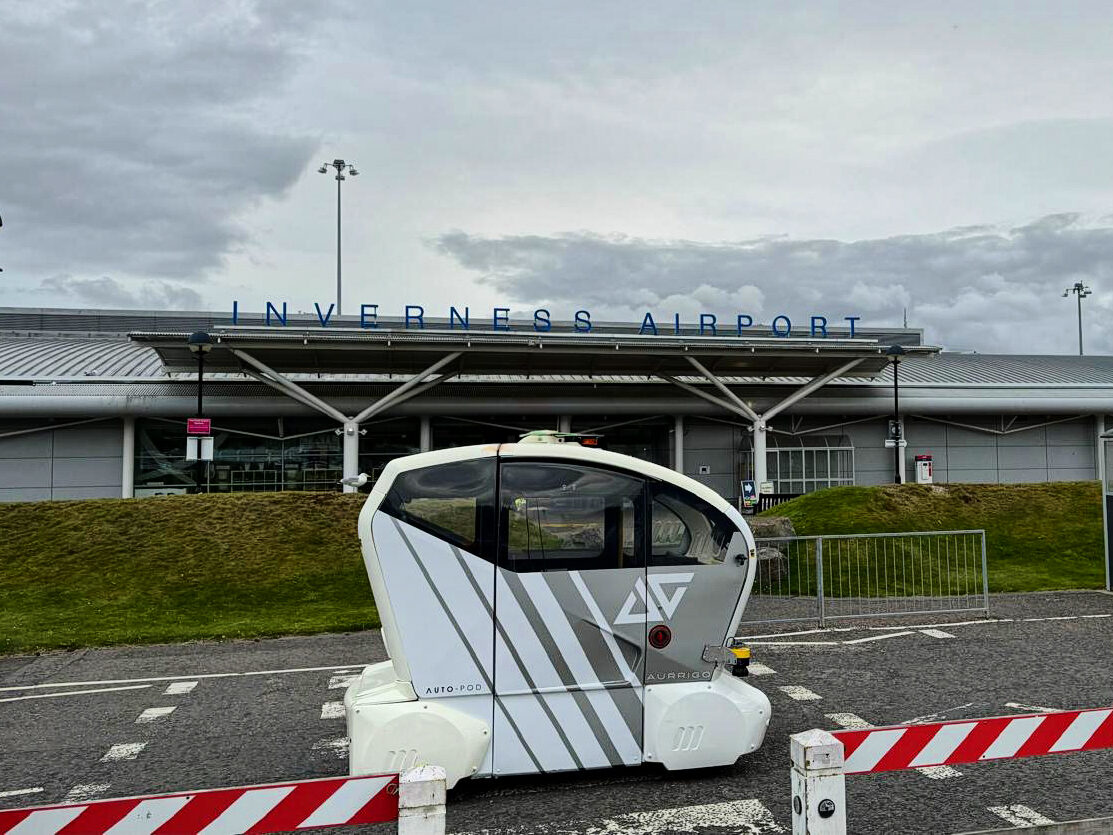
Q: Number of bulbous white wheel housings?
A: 2